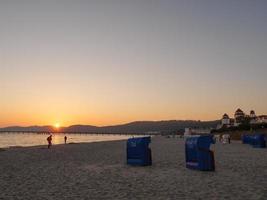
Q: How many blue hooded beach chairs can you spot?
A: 4